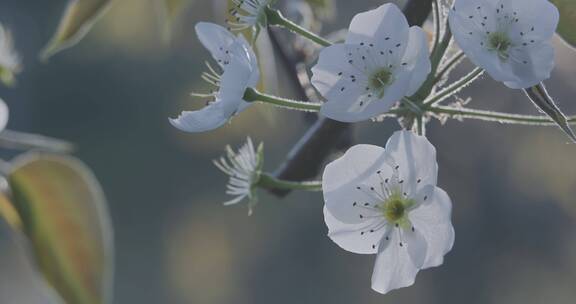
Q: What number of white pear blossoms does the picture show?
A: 4